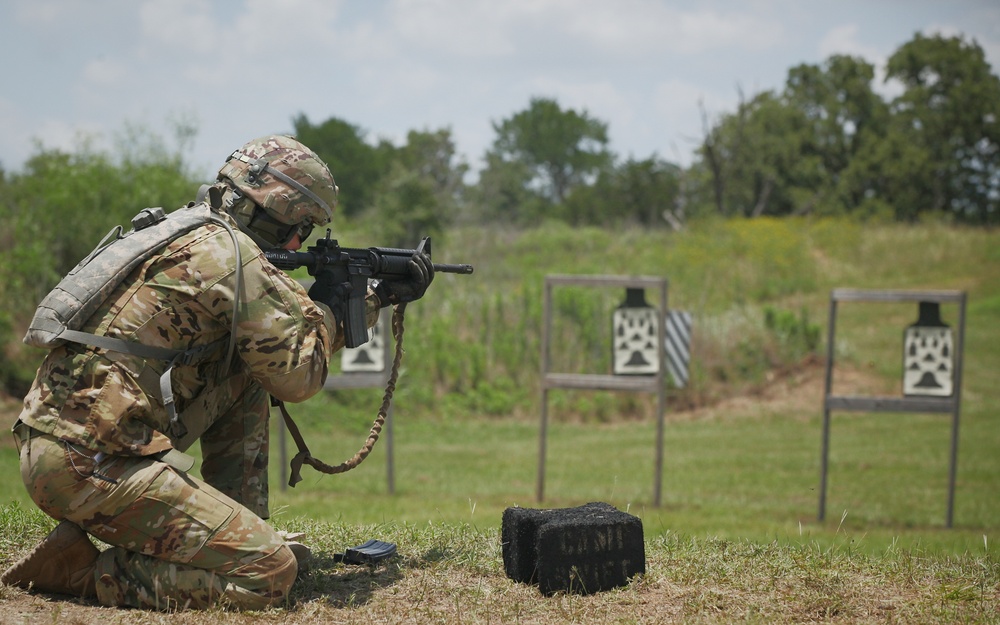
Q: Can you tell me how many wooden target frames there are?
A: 3